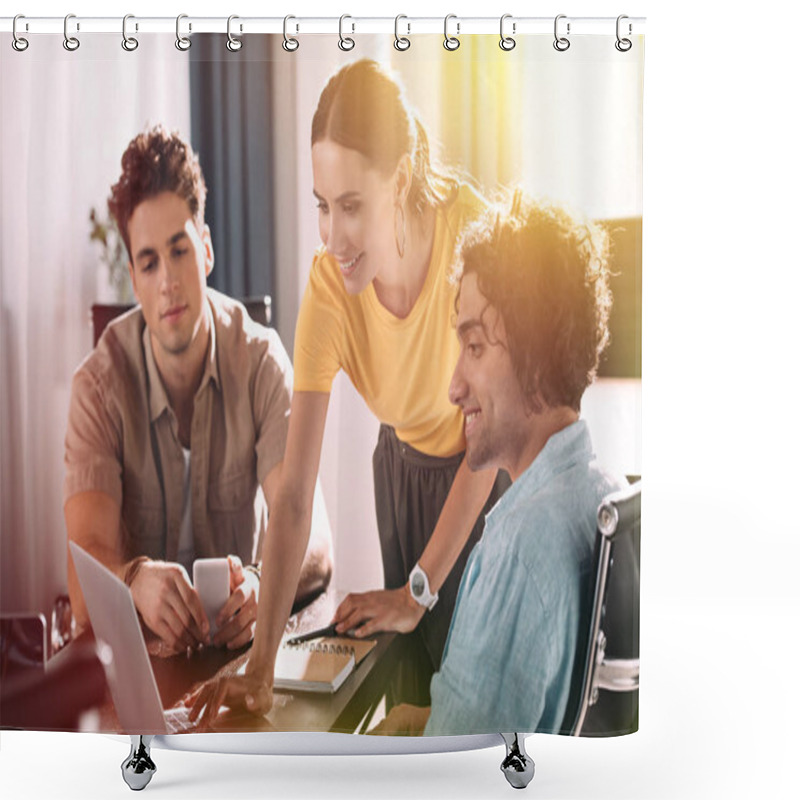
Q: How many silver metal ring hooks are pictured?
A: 12